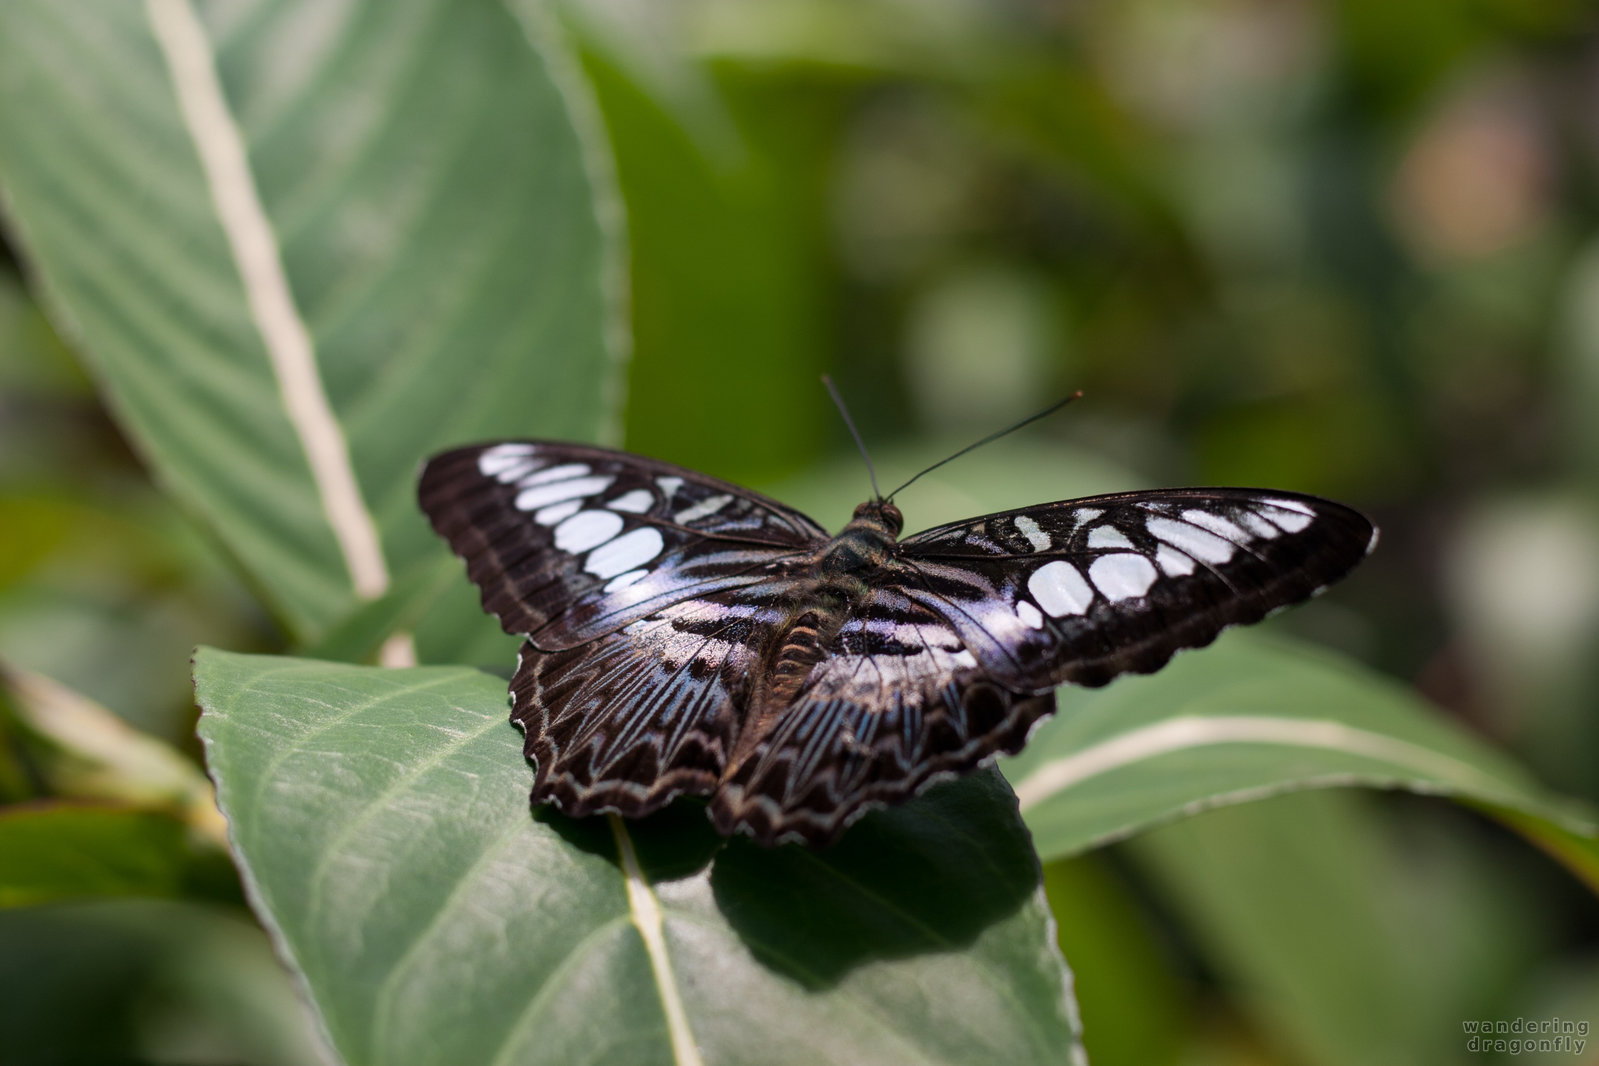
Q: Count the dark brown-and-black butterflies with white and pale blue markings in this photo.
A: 1